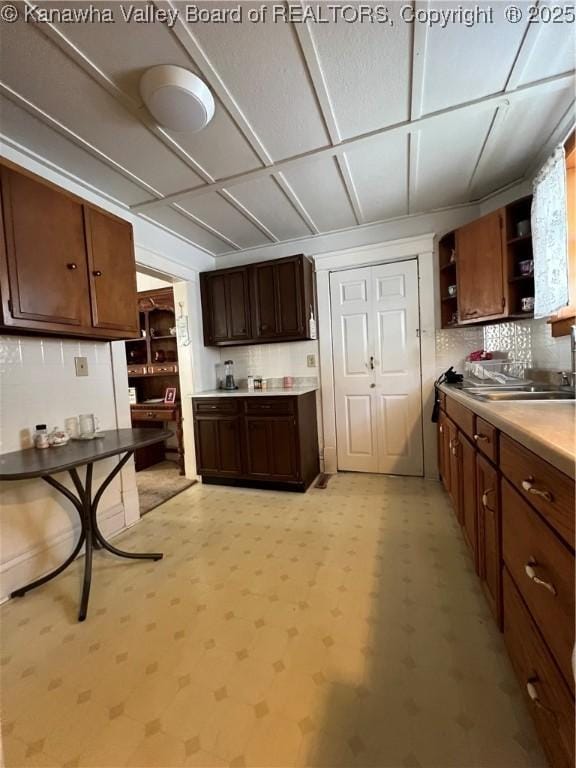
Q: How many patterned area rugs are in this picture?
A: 0